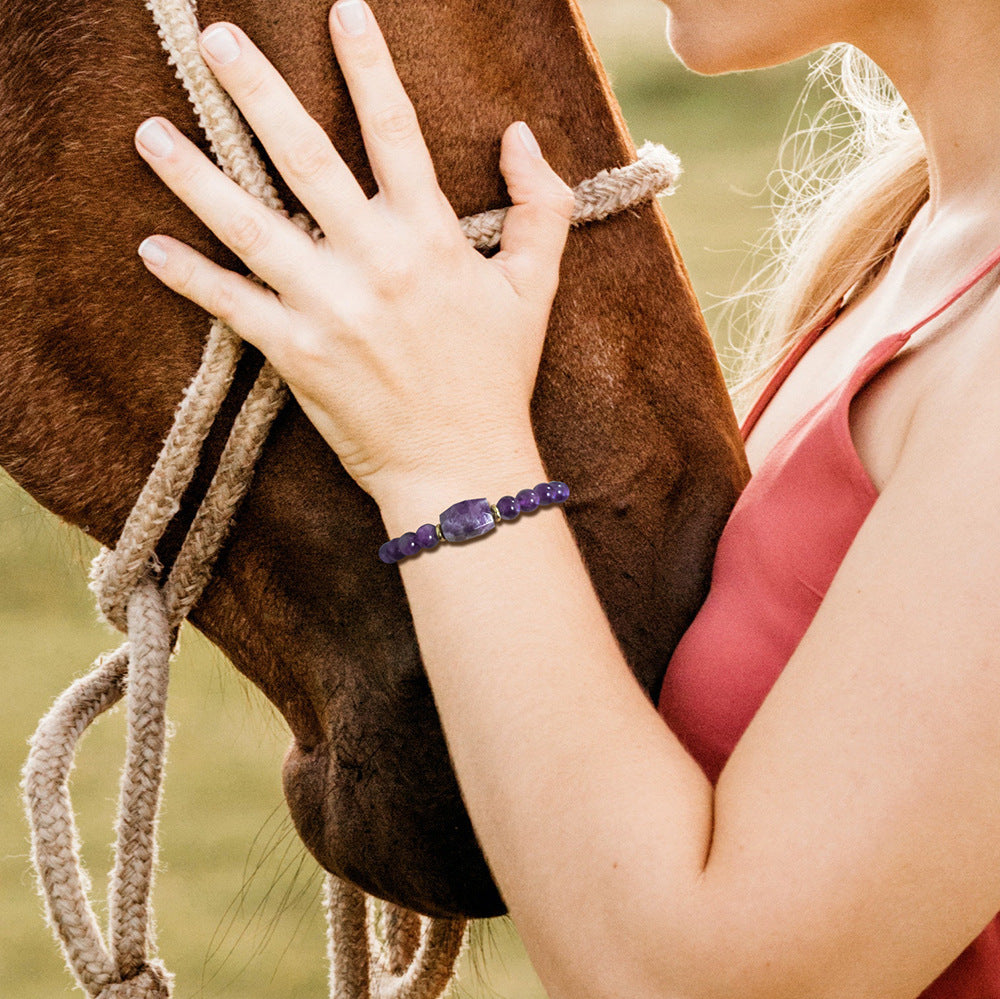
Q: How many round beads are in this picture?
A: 8